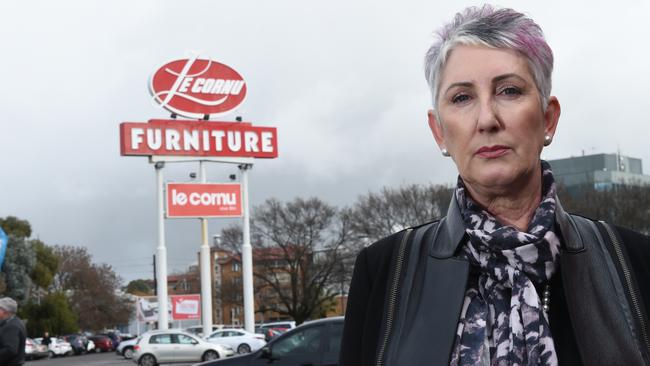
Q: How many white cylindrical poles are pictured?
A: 3